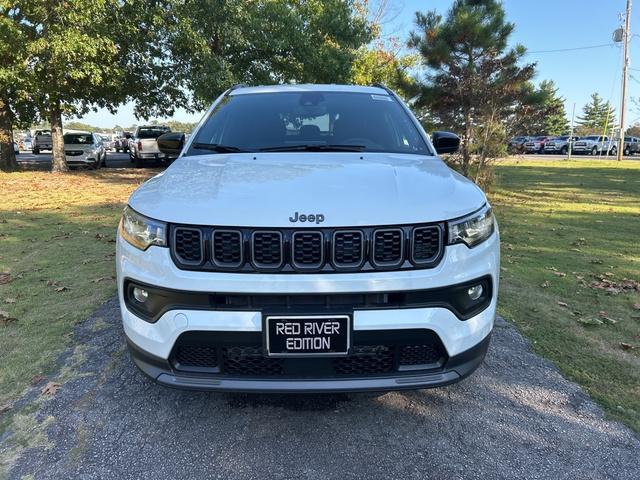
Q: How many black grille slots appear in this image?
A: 7